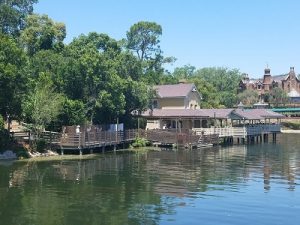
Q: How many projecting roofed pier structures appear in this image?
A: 1